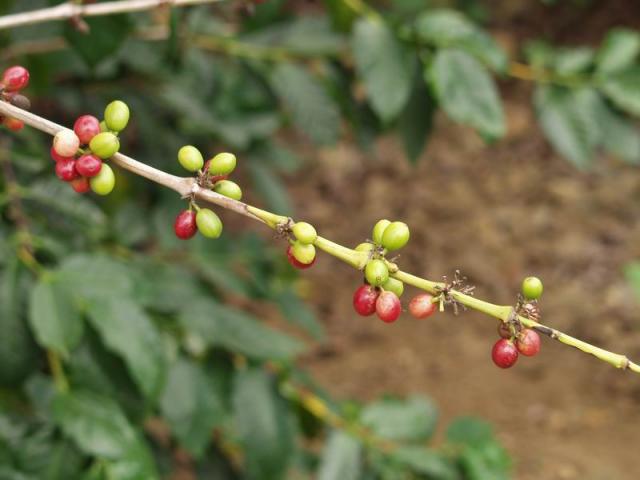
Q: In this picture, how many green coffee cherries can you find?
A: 15